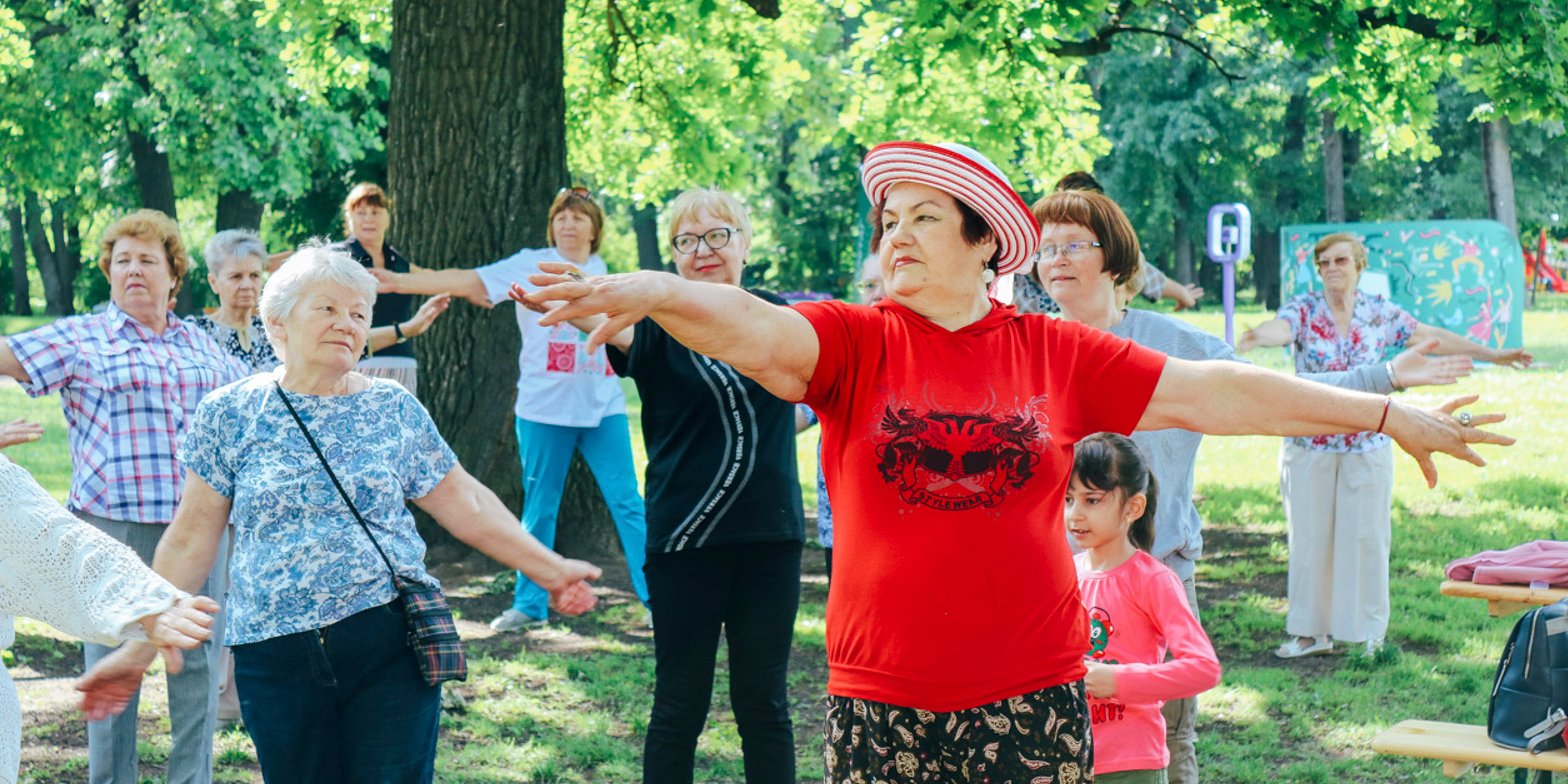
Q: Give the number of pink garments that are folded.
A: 1